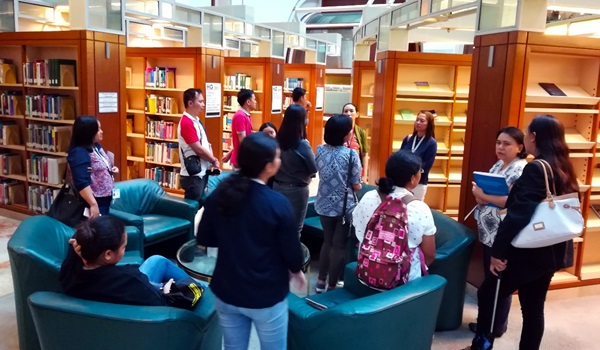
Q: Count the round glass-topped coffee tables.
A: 1